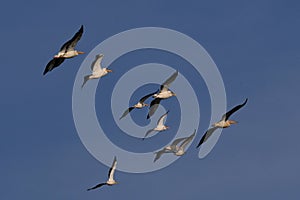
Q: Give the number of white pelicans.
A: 9